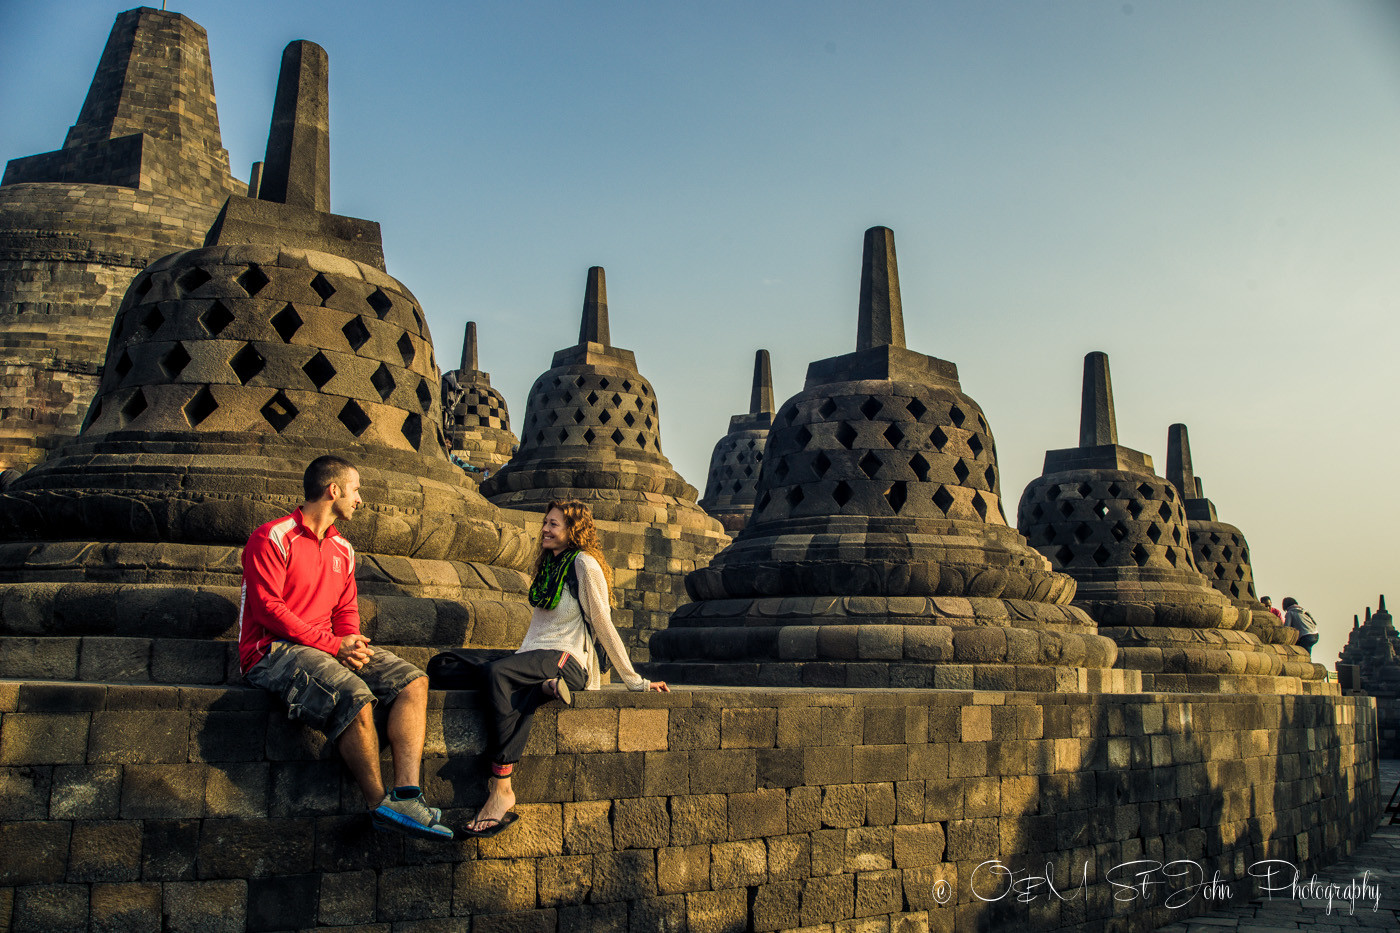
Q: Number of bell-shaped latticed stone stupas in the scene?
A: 7